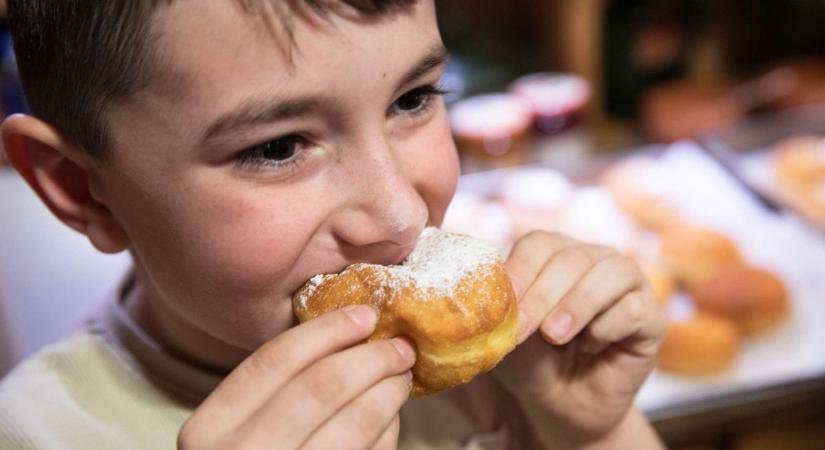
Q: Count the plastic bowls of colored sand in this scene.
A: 0